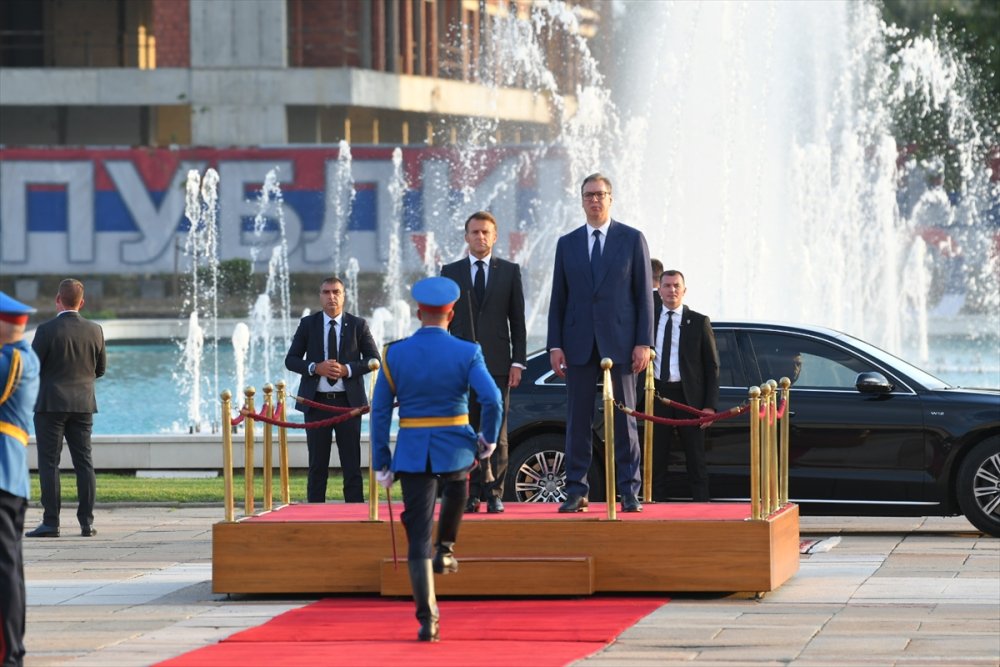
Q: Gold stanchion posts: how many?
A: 11